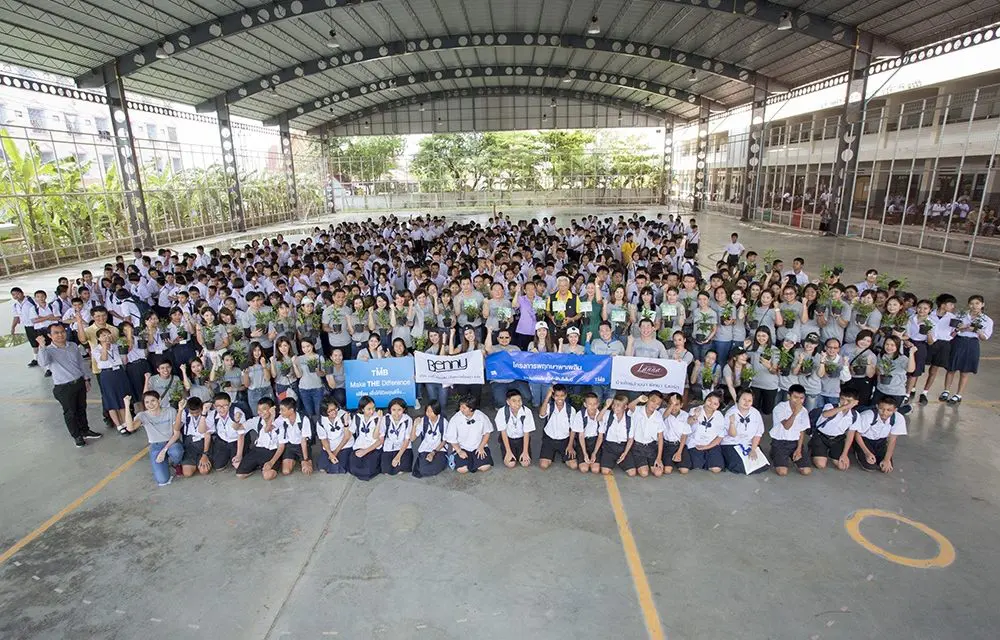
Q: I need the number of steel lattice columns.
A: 8